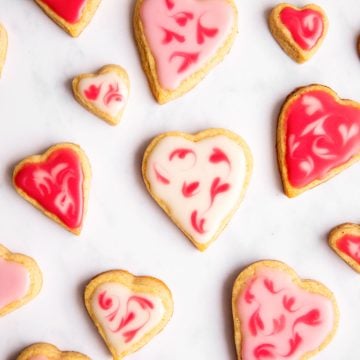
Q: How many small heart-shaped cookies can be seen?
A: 2